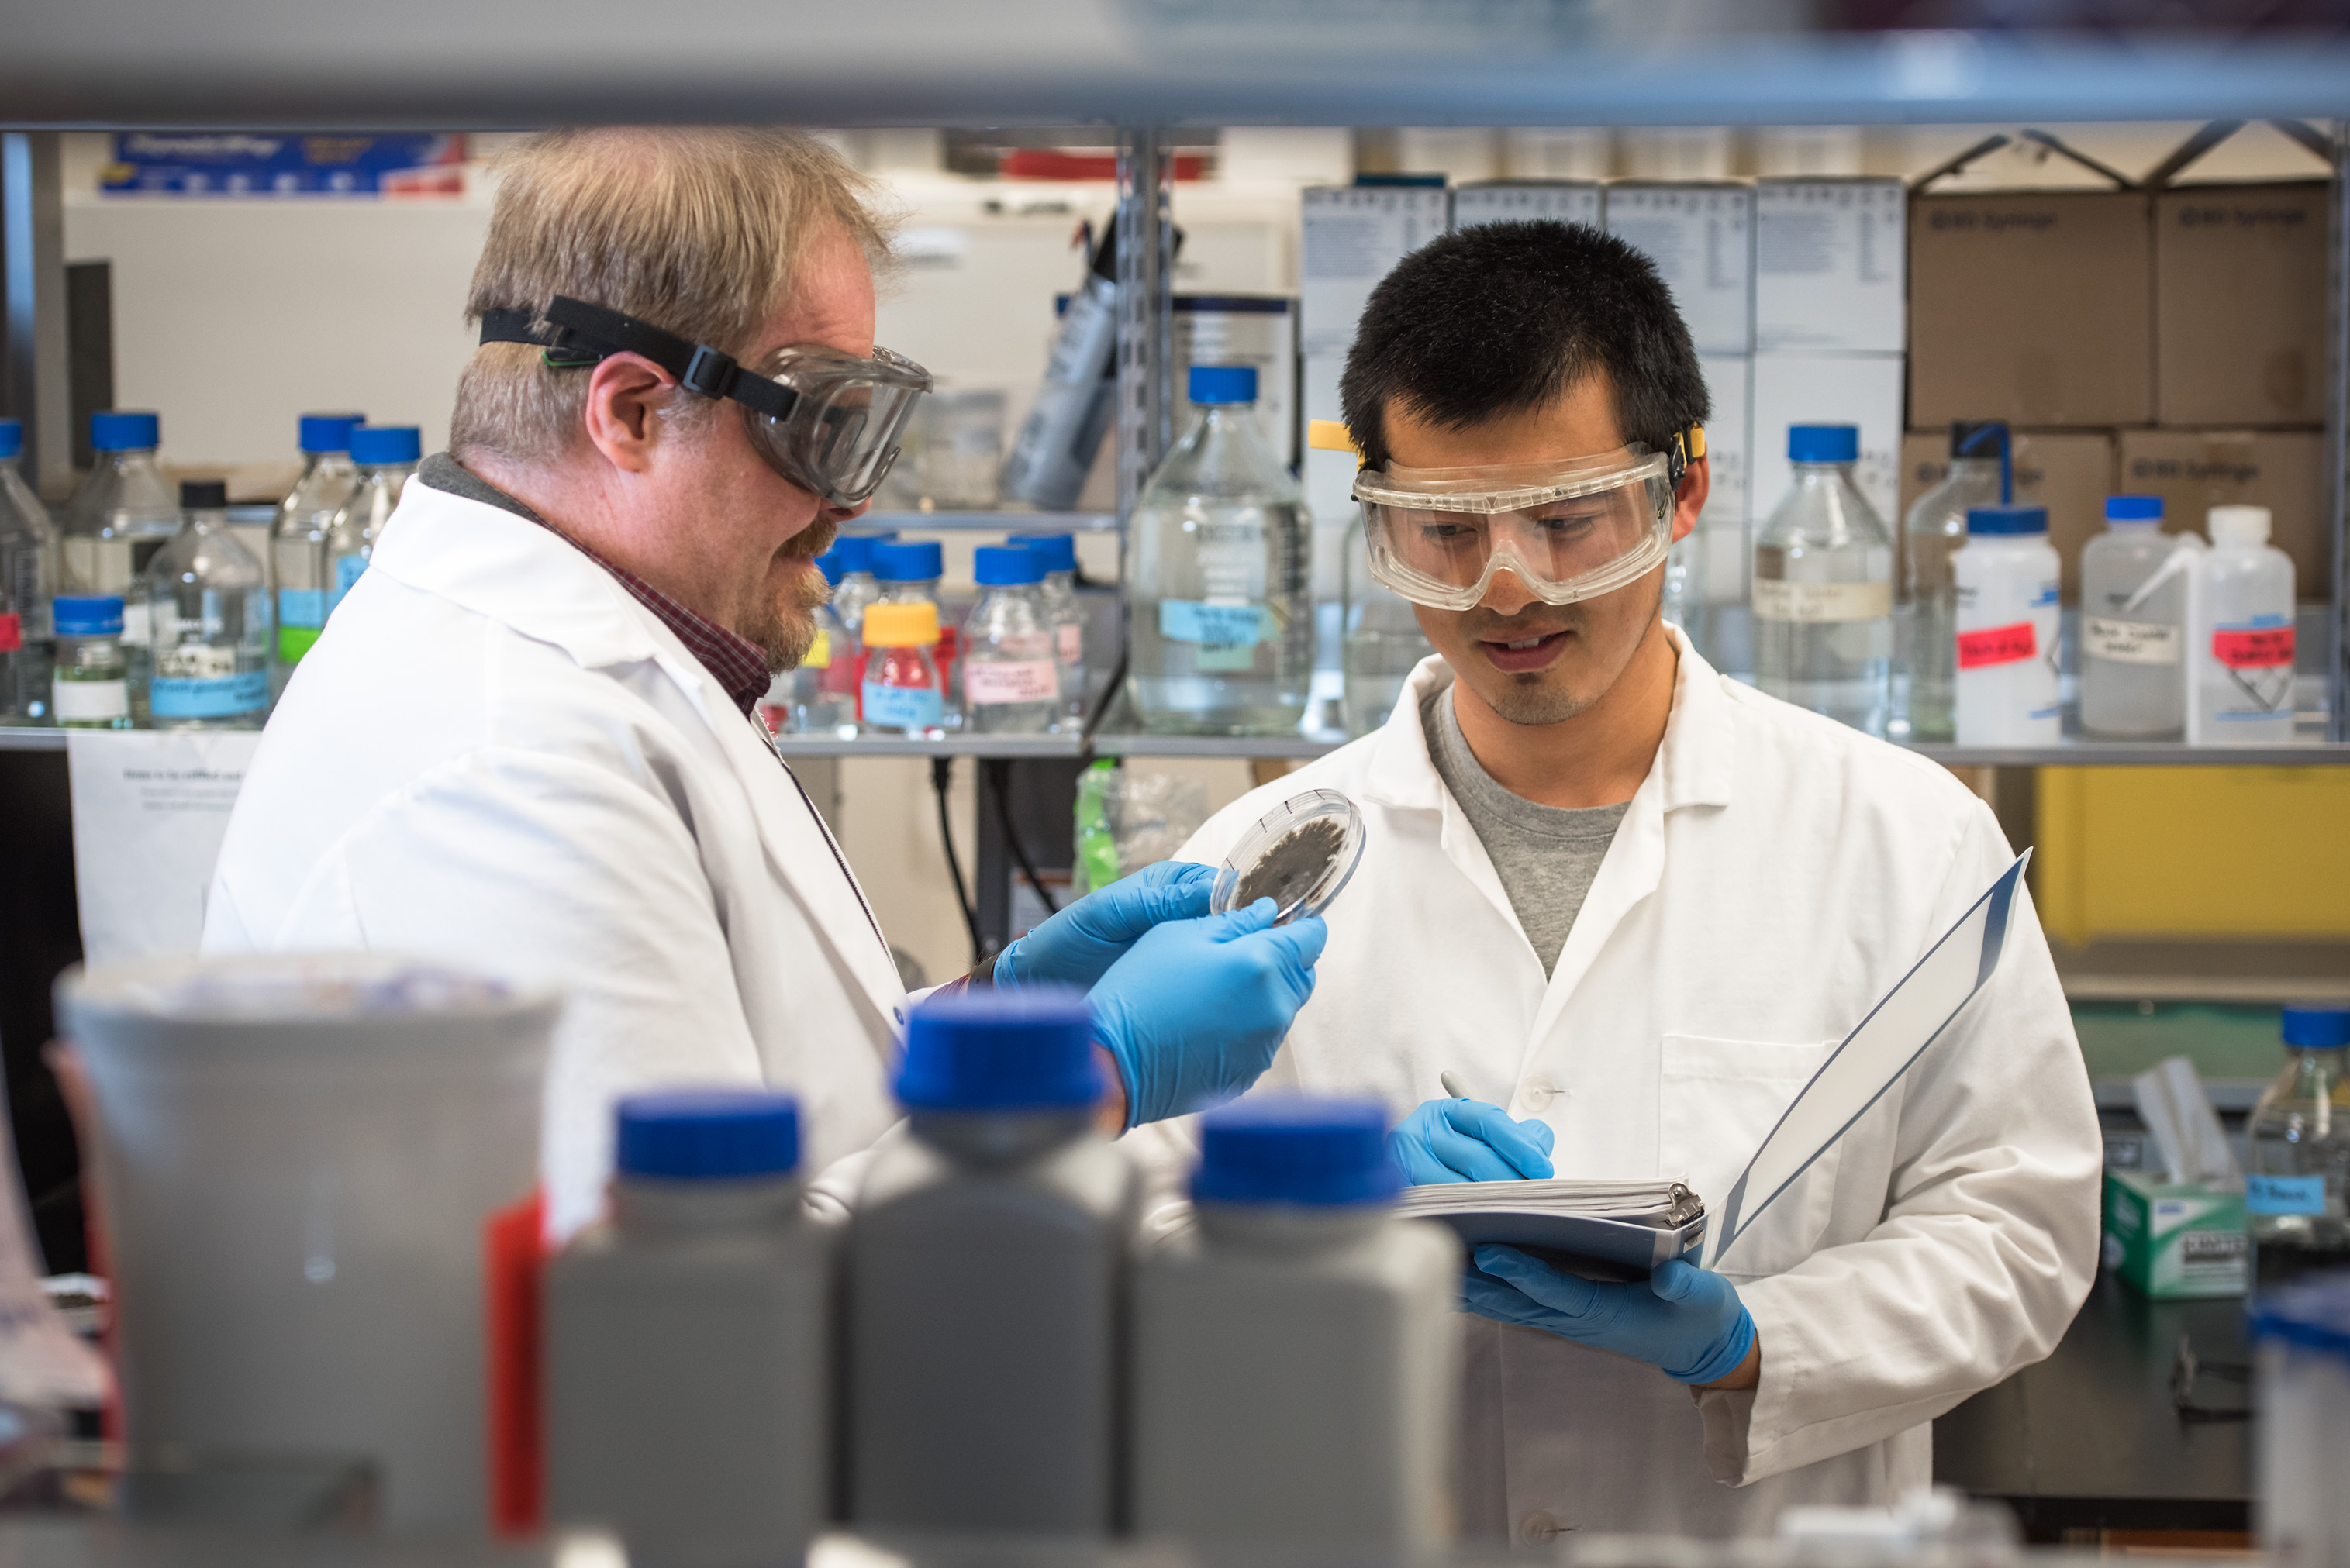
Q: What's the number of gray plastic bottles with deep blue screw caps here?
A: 3